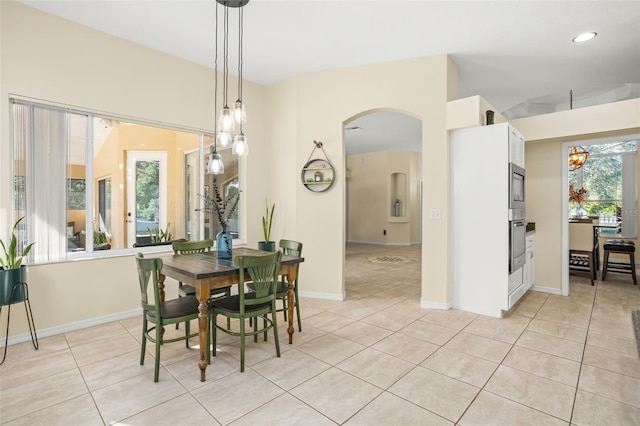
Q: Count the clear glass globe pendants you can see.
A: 5